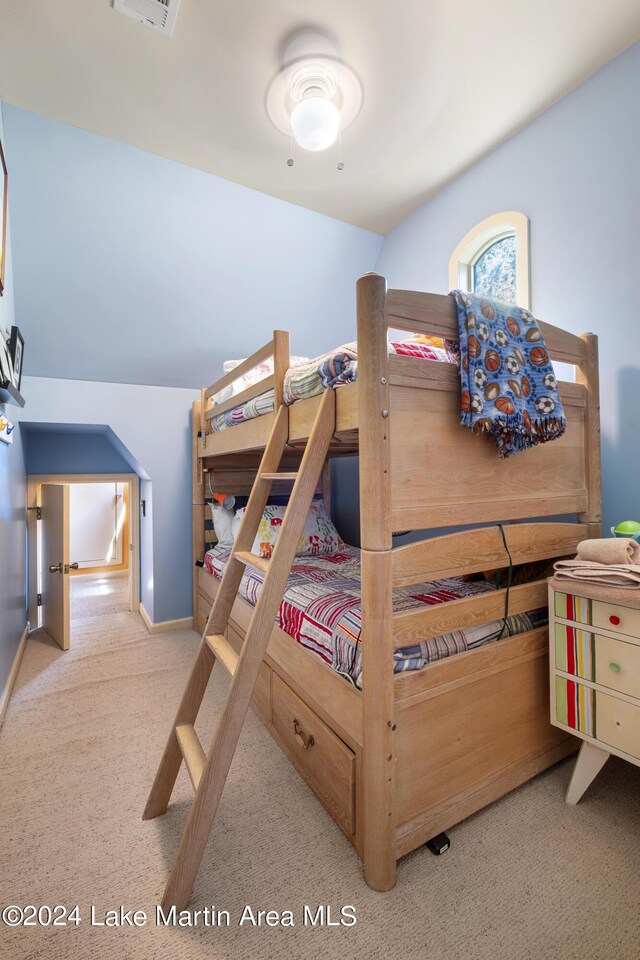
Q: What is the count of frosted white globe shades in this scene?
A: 1